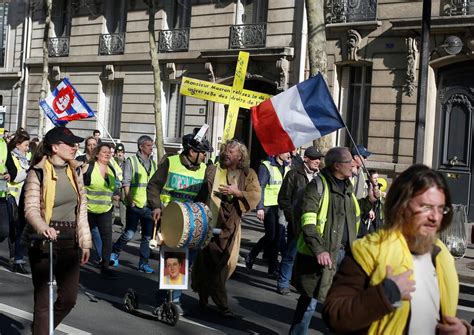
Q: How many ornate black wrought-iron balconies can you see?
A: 6